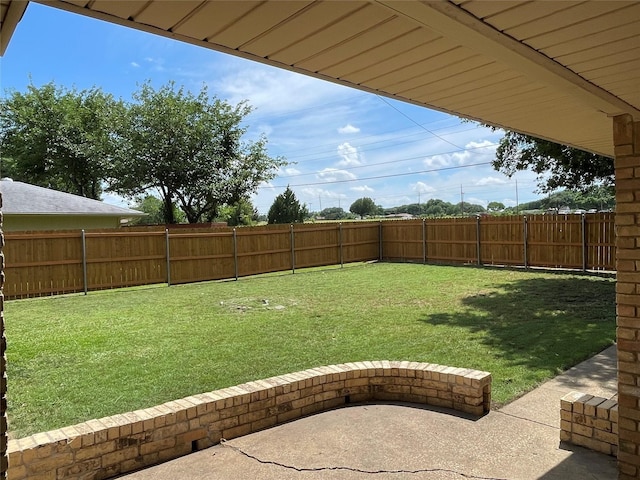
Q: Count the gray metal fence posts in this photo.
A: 10